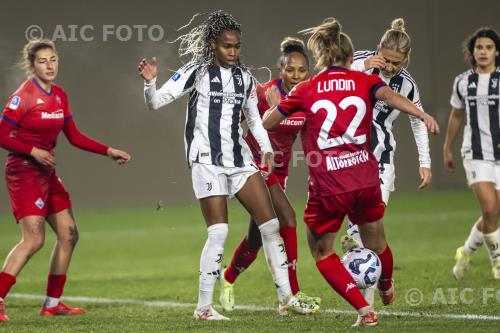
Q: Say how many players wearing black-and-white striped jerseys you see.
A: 3